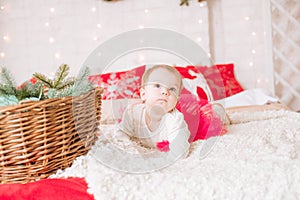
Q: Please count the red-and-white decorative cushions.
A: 3